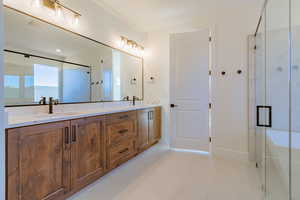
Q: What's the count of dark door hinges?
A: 4